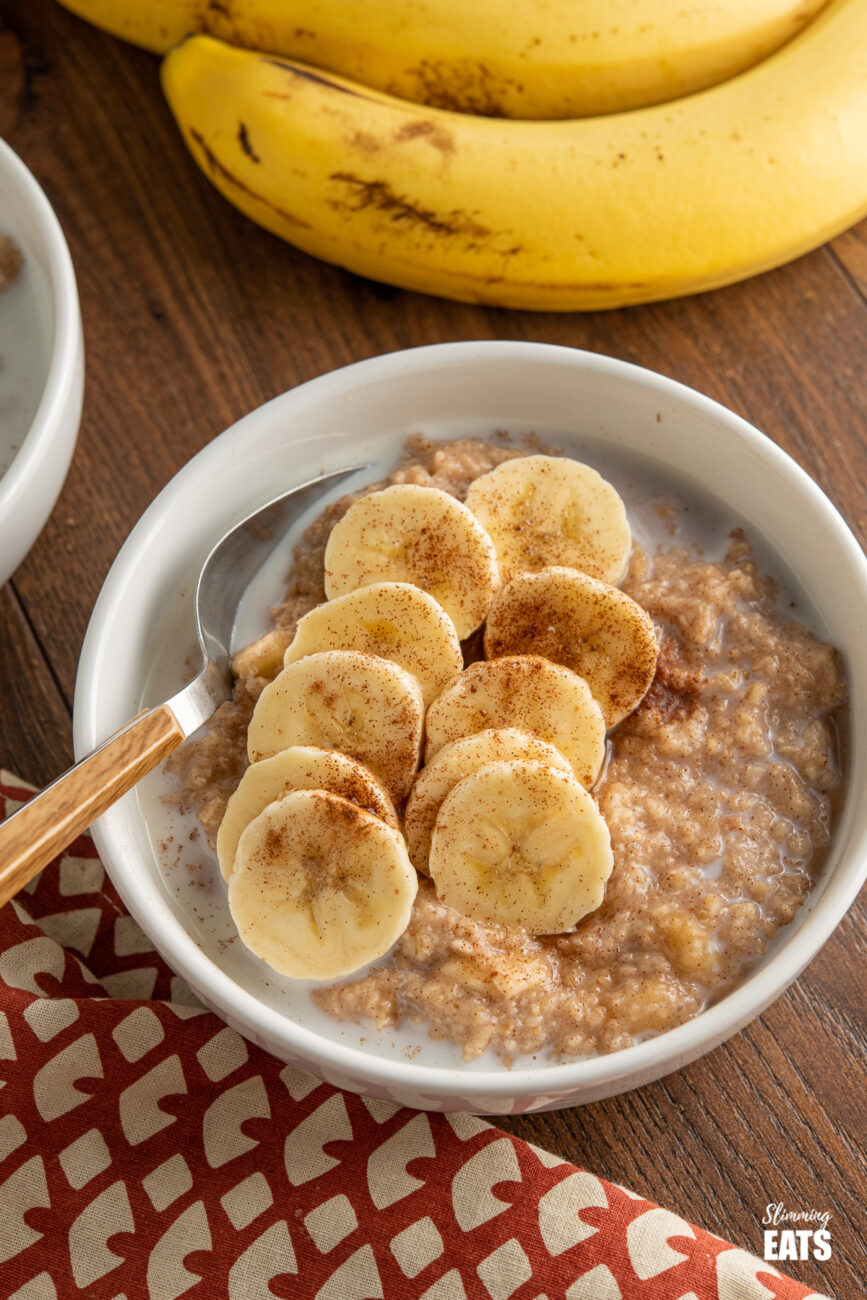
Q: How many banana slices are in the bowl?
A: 10